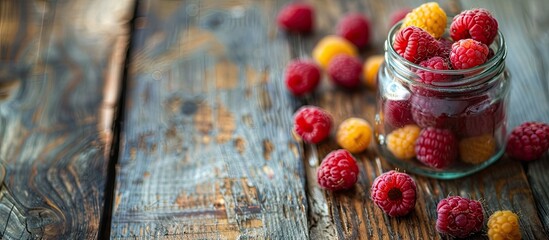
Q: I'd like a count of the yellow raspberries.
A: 7